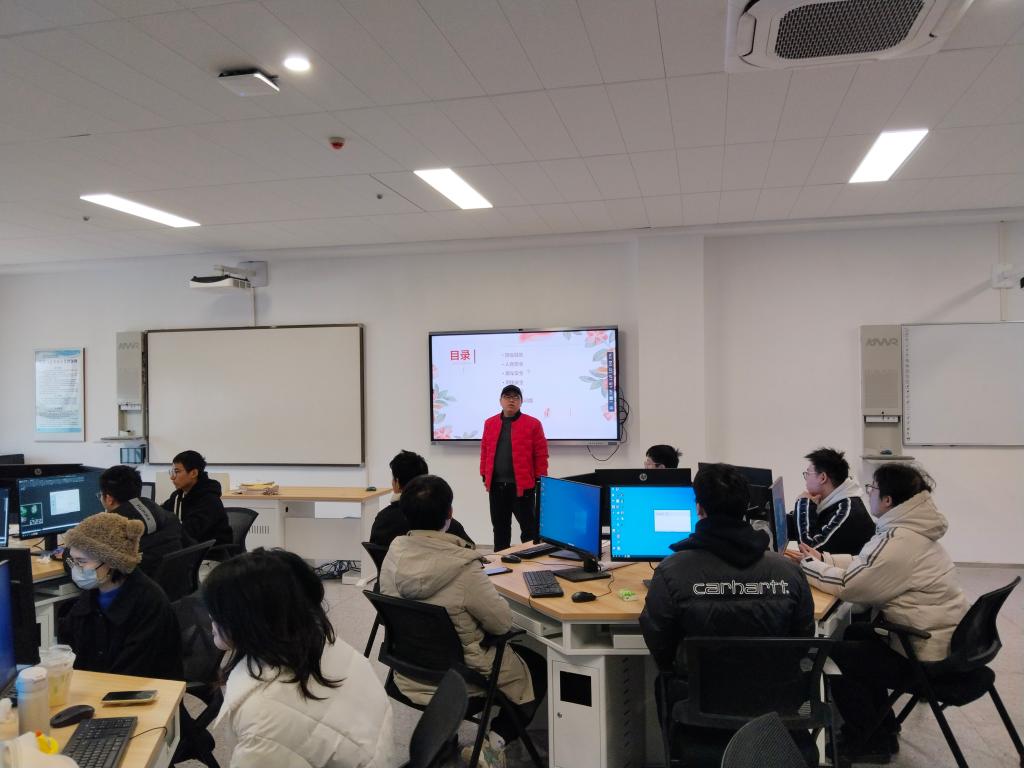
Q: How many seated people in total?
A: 10